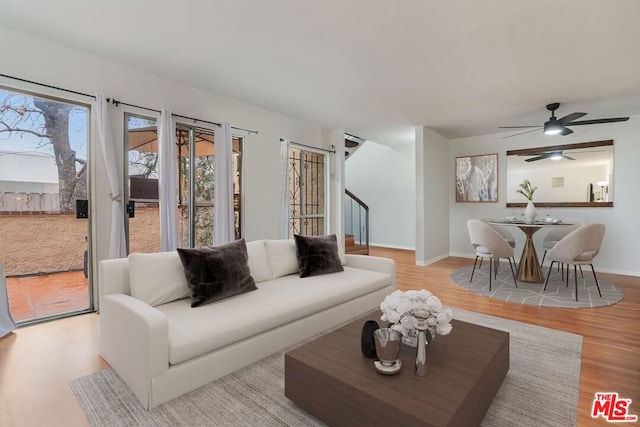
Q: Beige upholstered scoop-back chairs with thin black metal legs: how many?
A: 4